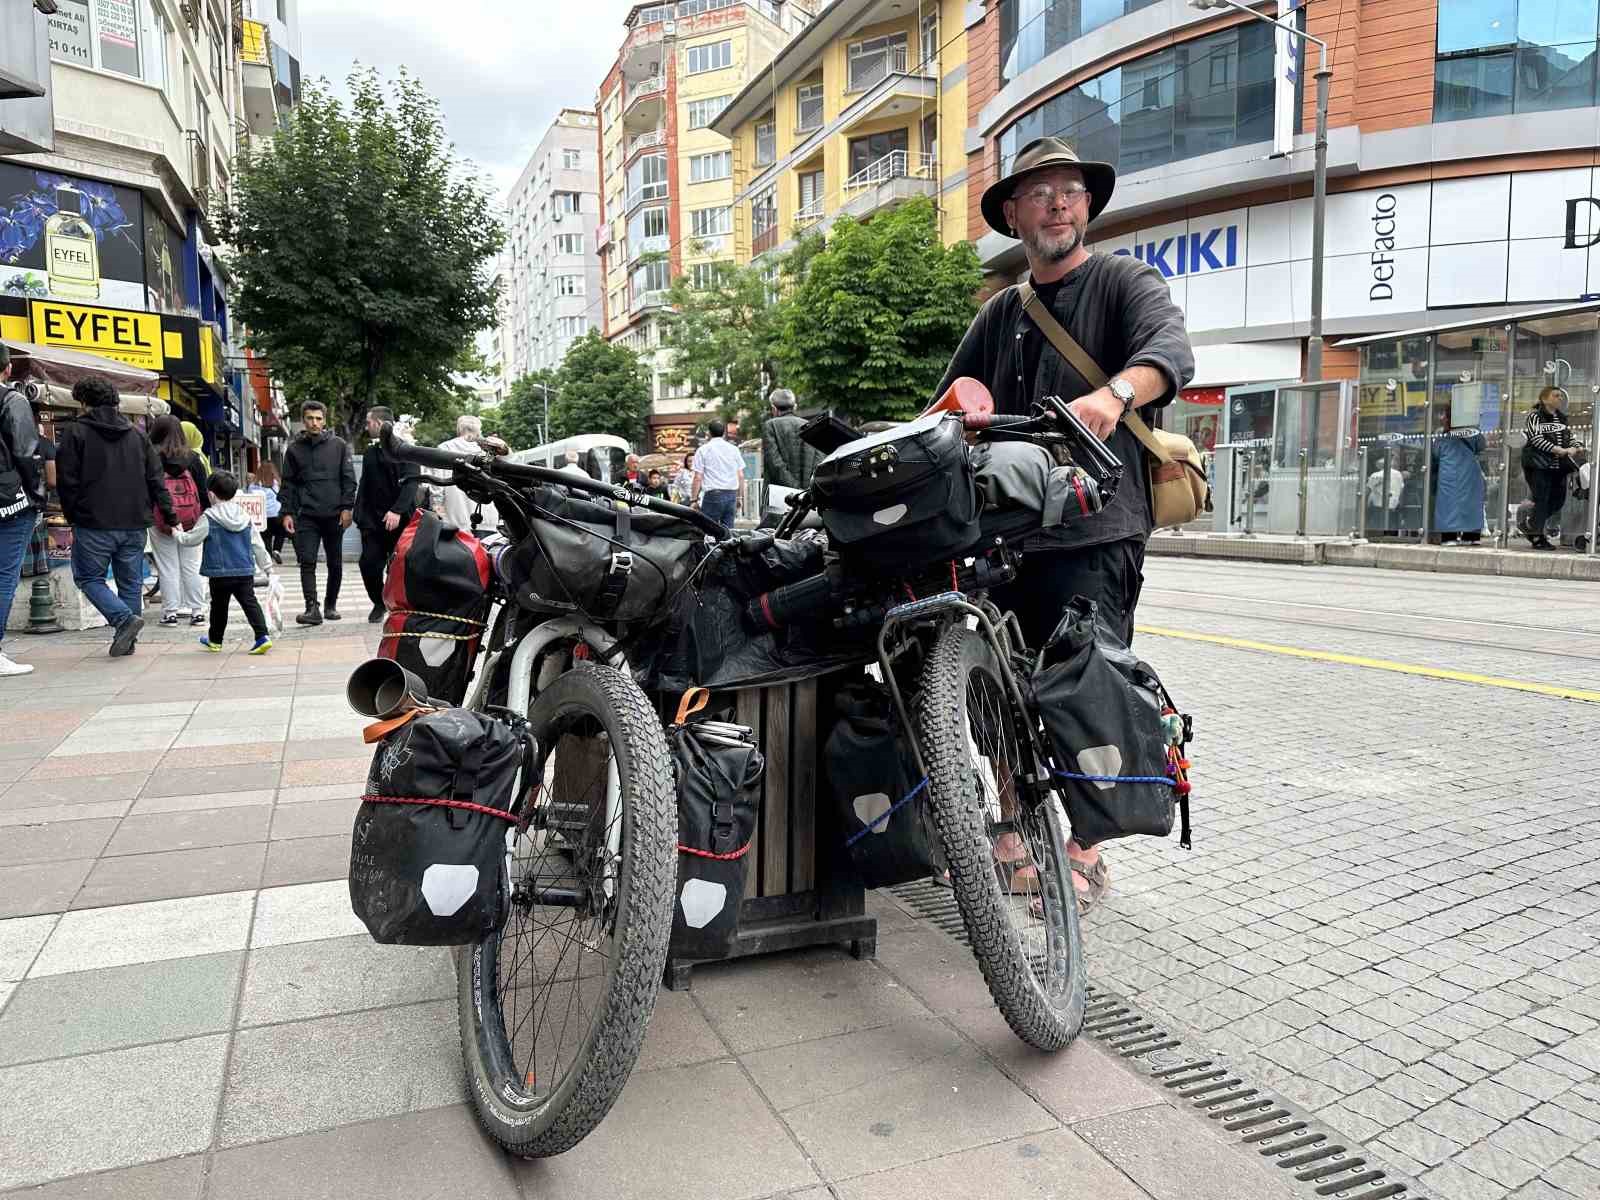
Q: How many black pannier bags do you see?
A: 4